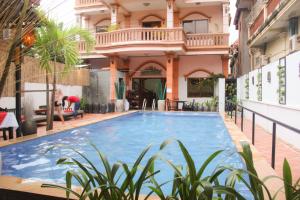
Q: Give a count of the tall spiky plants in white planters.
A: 2